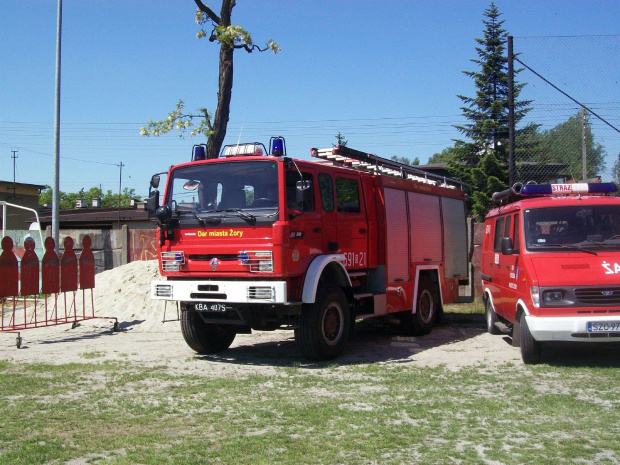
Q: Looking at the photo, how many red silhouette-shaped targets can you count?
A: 5